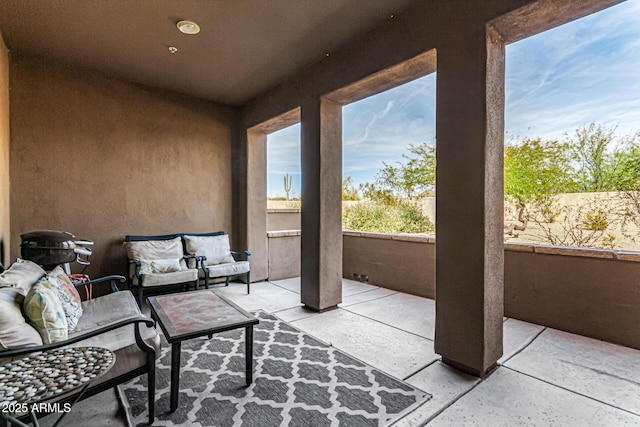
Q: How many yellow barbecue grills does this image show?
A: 0